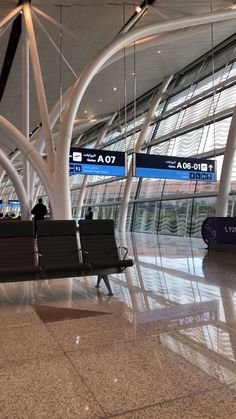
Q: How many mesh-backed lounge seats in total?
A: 3